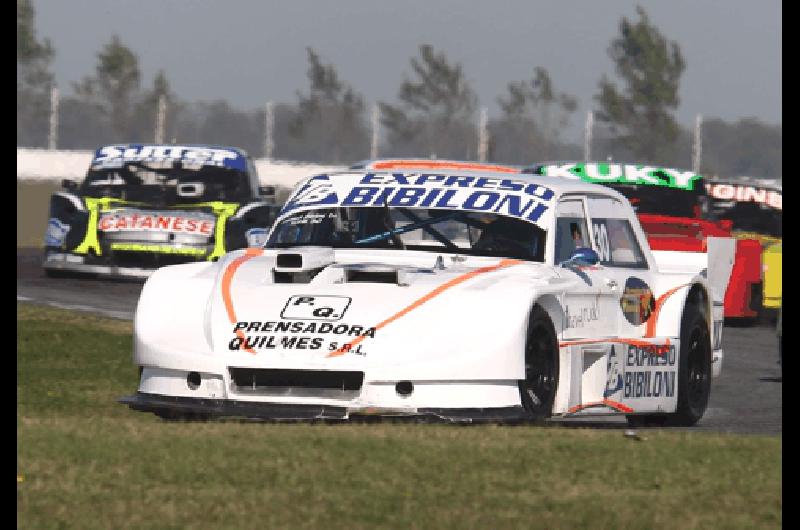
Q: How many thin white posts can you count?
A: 7